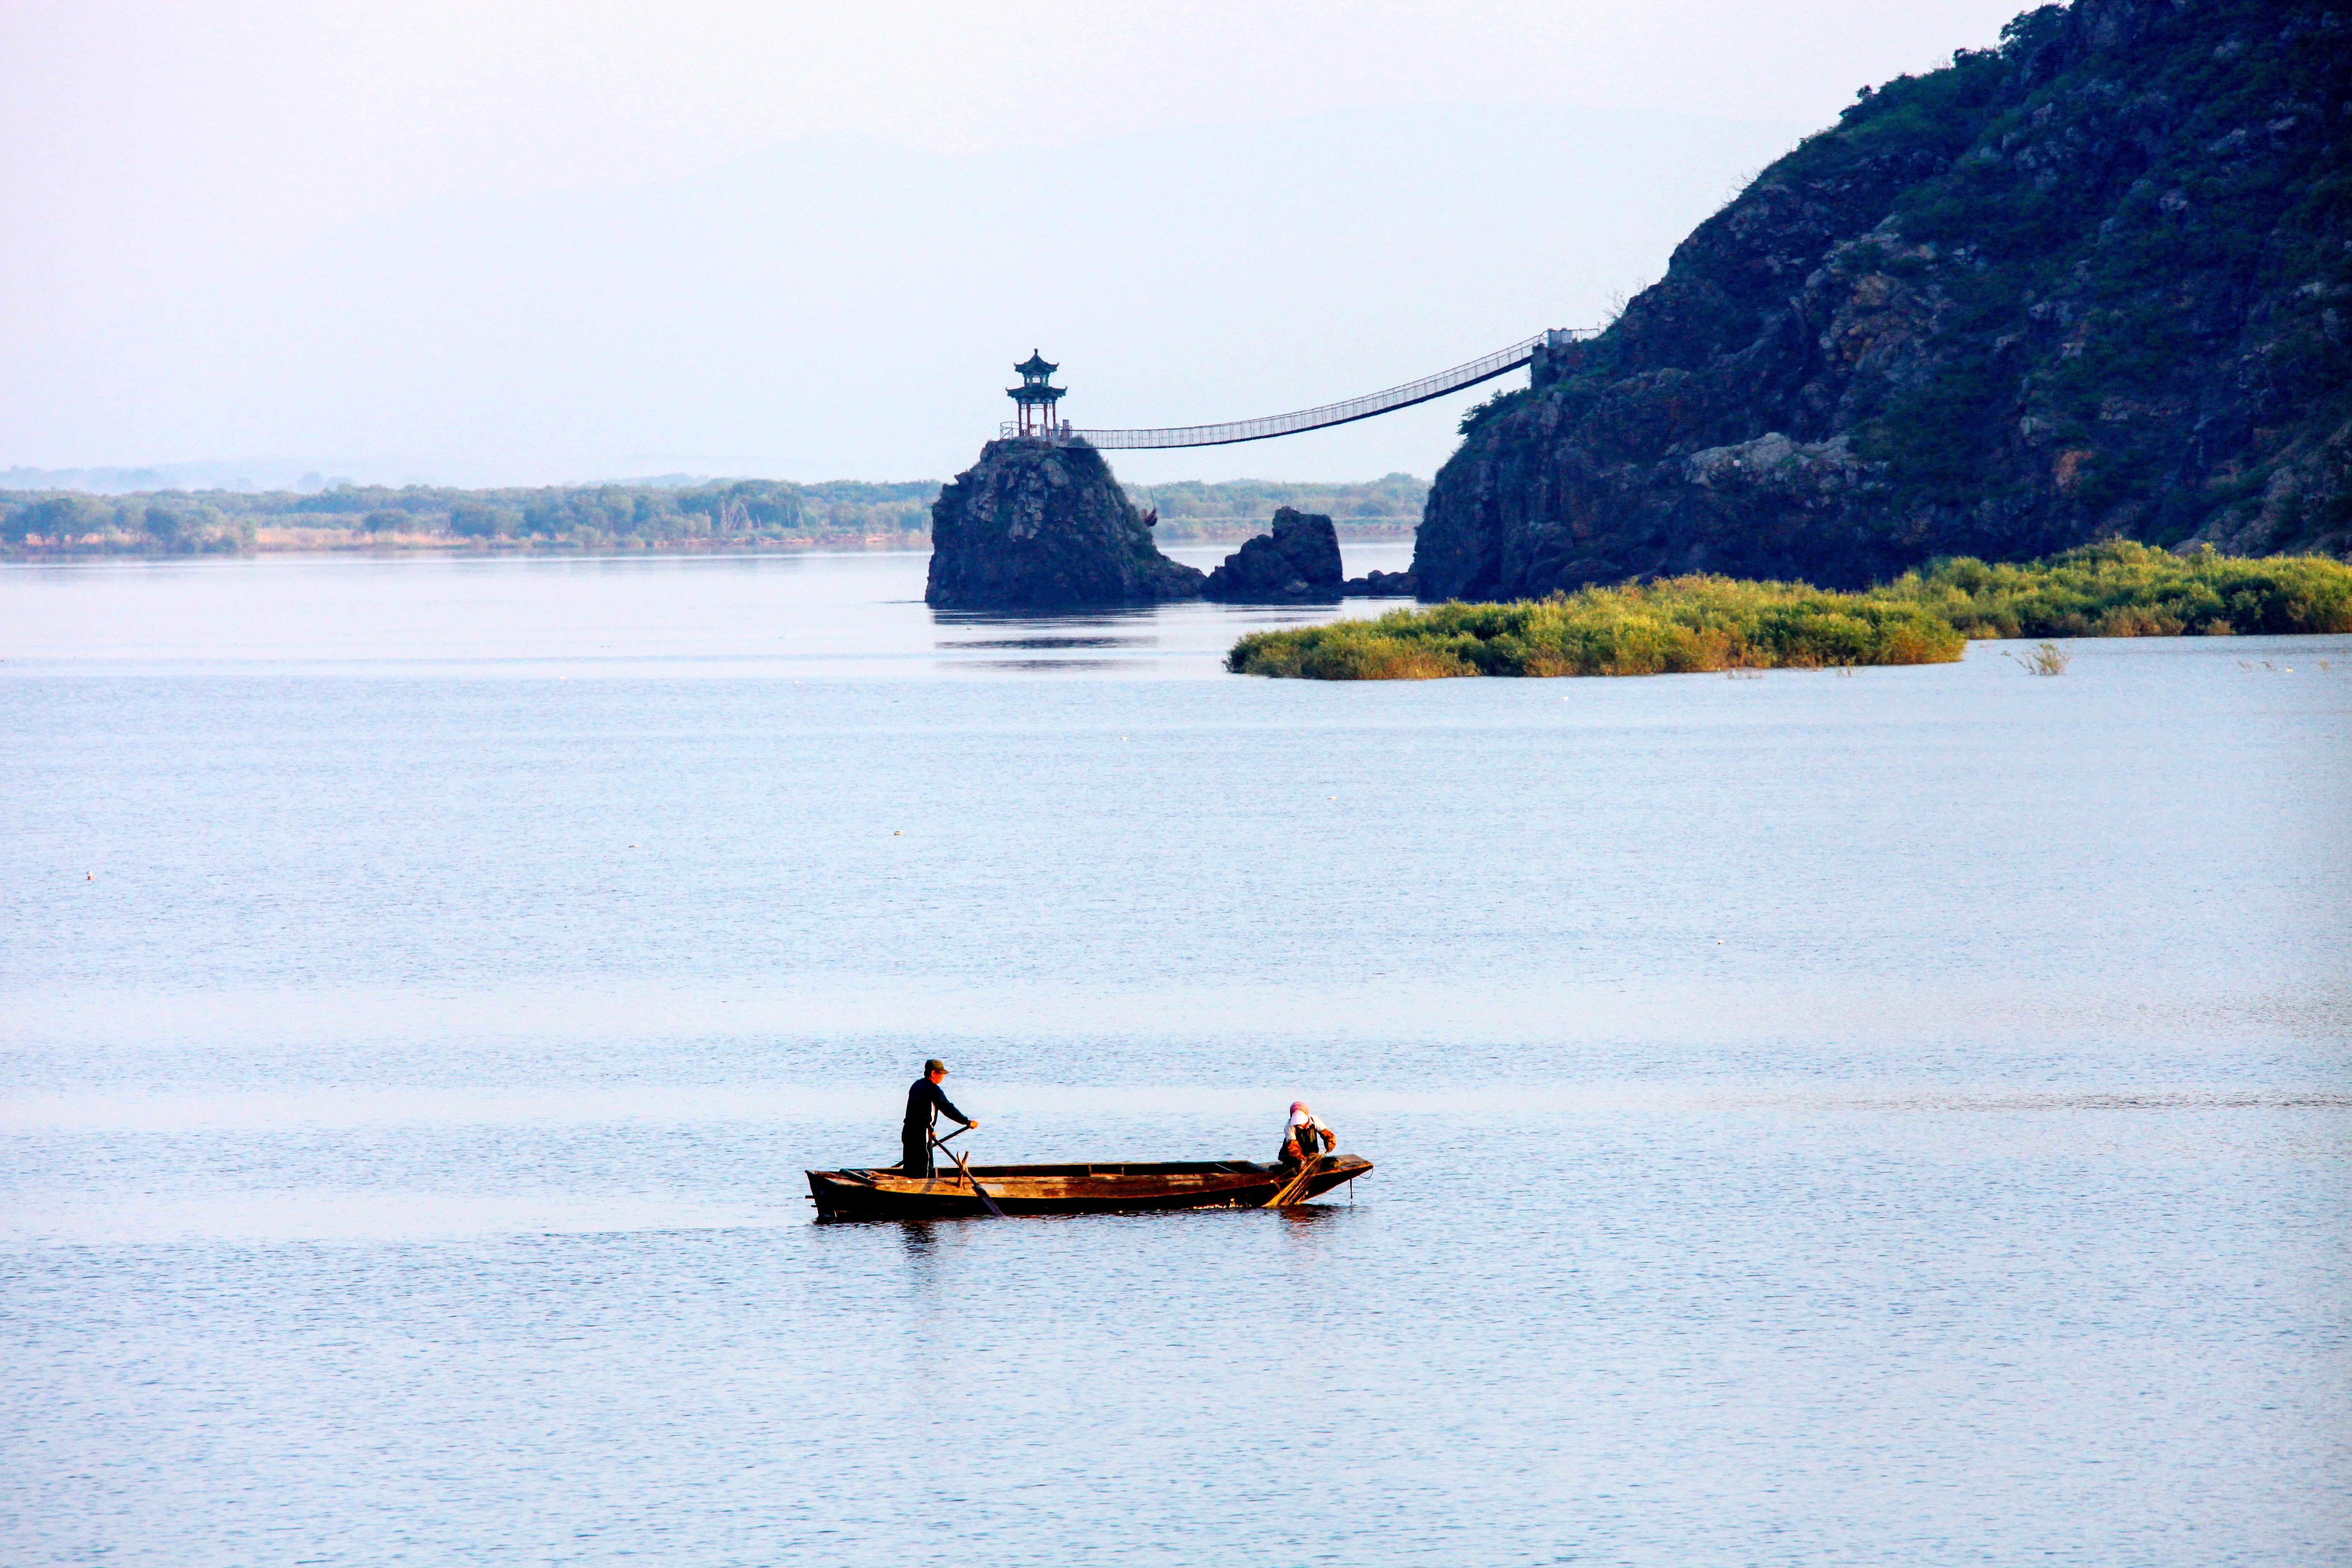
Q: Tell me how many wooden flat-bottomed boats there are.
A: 1